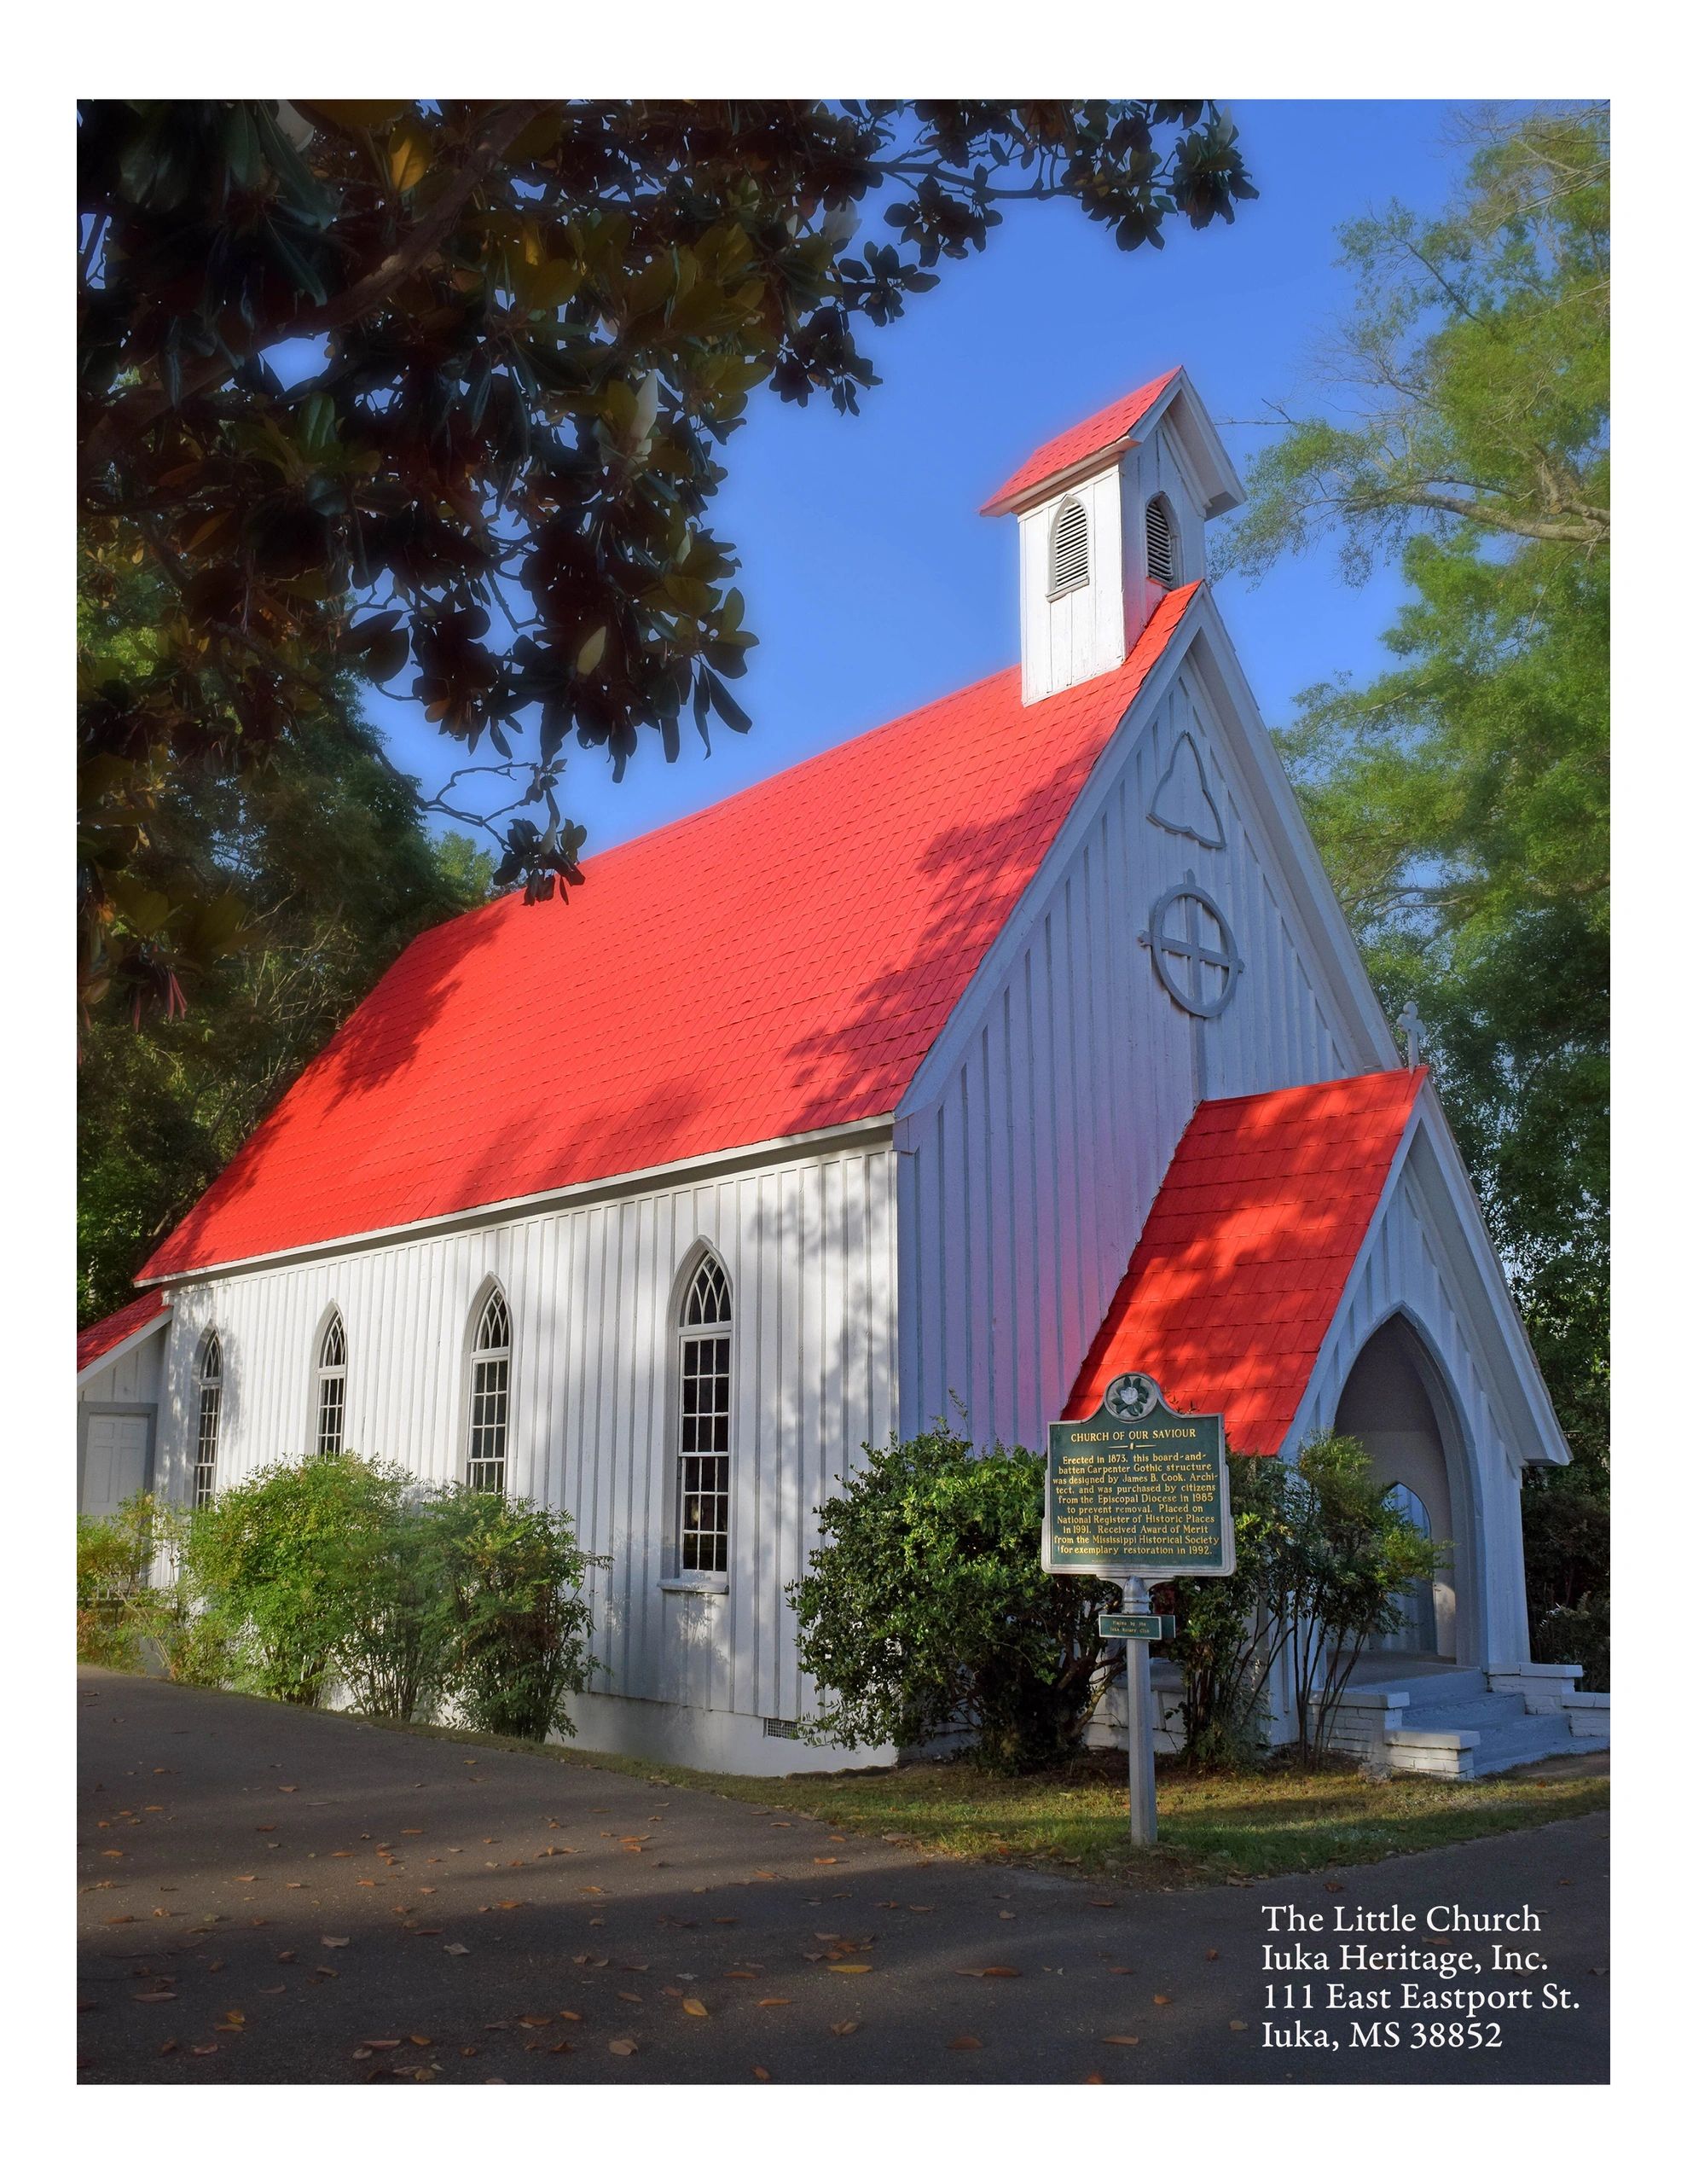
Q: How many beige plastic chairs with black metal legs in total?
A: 0